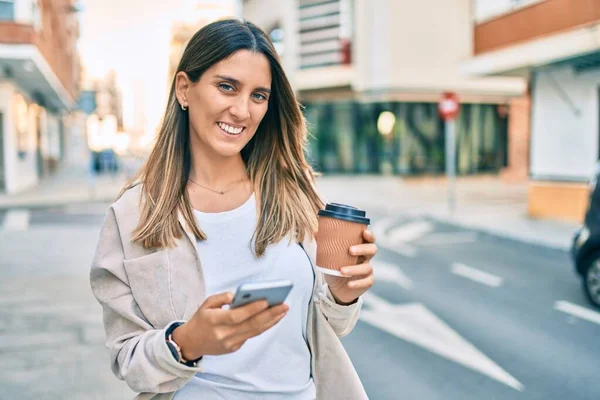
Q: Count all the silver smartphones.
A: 1